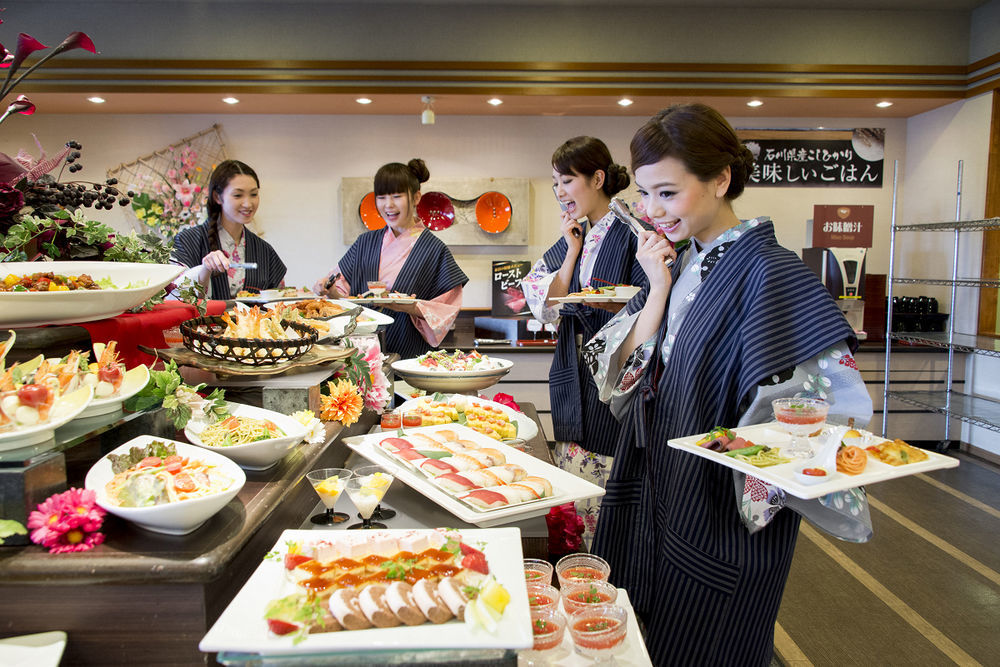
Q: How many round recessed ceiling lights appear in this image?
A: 7